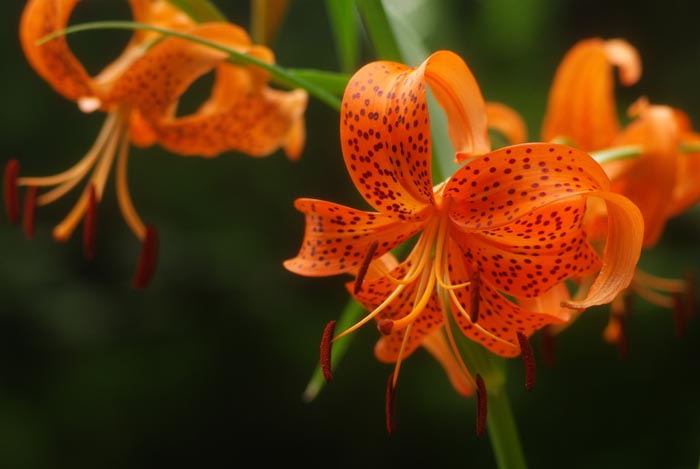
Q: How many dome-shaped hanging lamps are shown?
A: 0